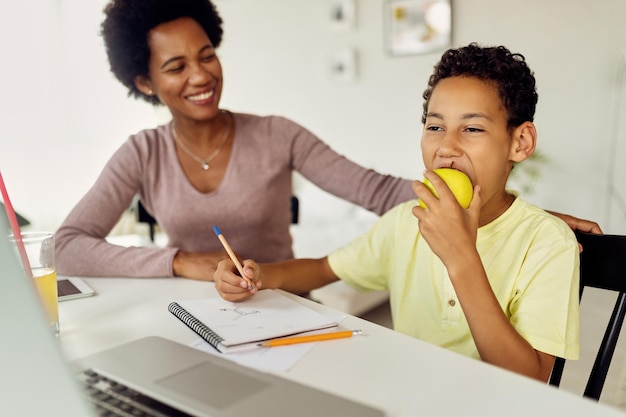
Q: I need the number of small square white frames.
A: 2